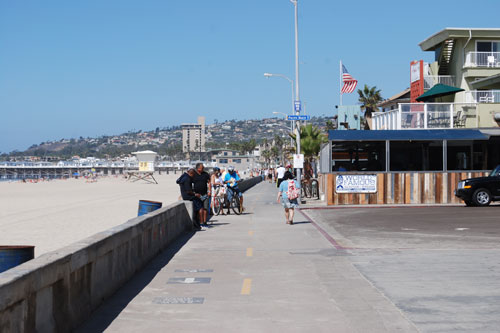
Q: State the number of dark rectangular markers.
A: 3